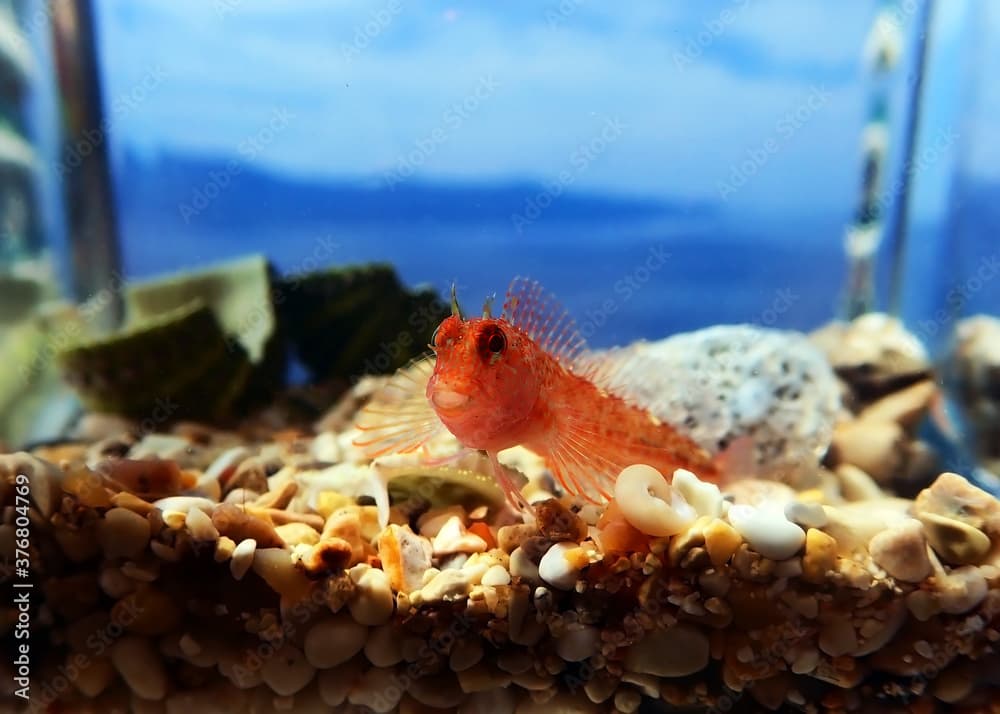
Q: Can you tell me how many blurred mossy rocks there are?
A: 2